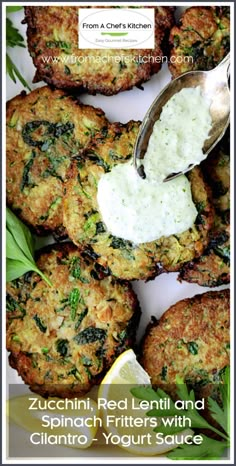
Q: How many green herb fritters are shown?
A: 7